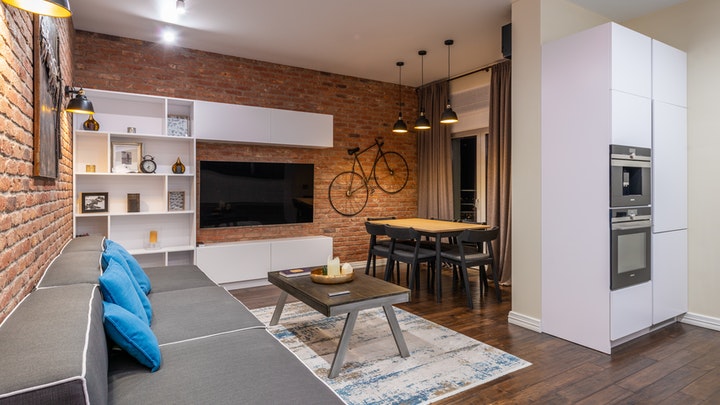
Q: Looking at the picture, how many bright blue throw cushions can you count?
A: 4